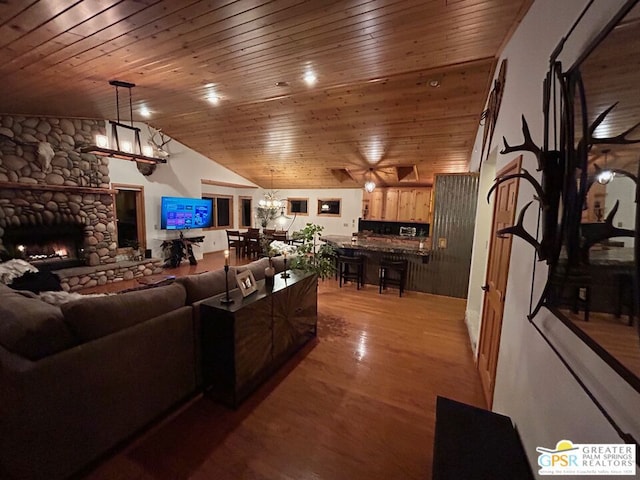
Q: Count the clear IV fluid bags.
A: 0